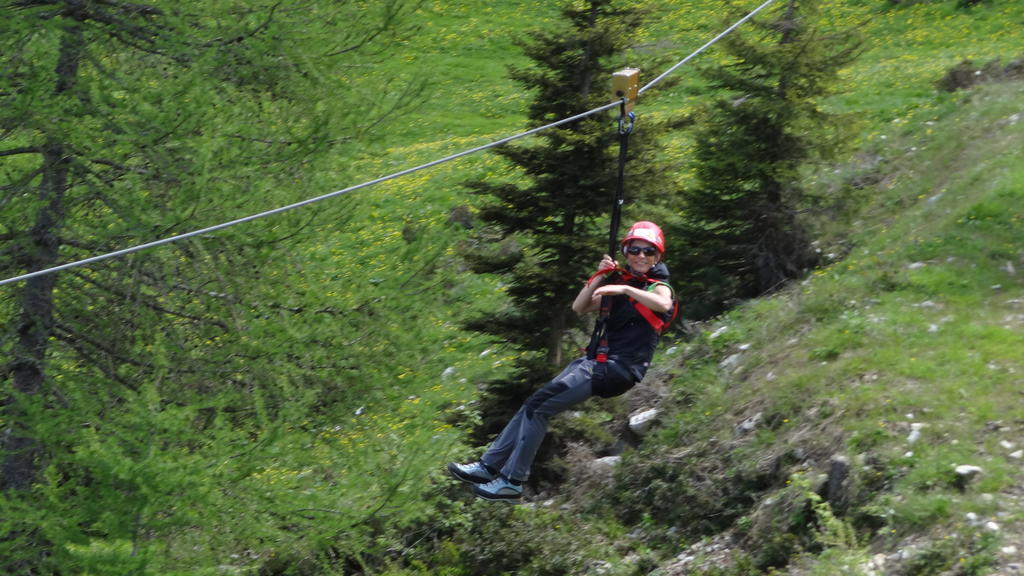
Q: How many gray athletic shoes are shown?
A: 2